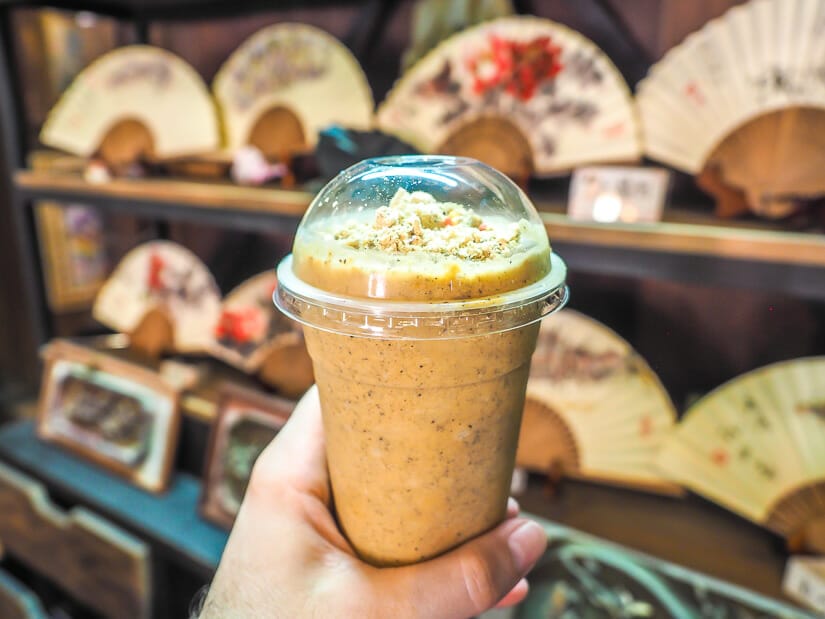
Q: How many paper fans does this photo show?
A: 8